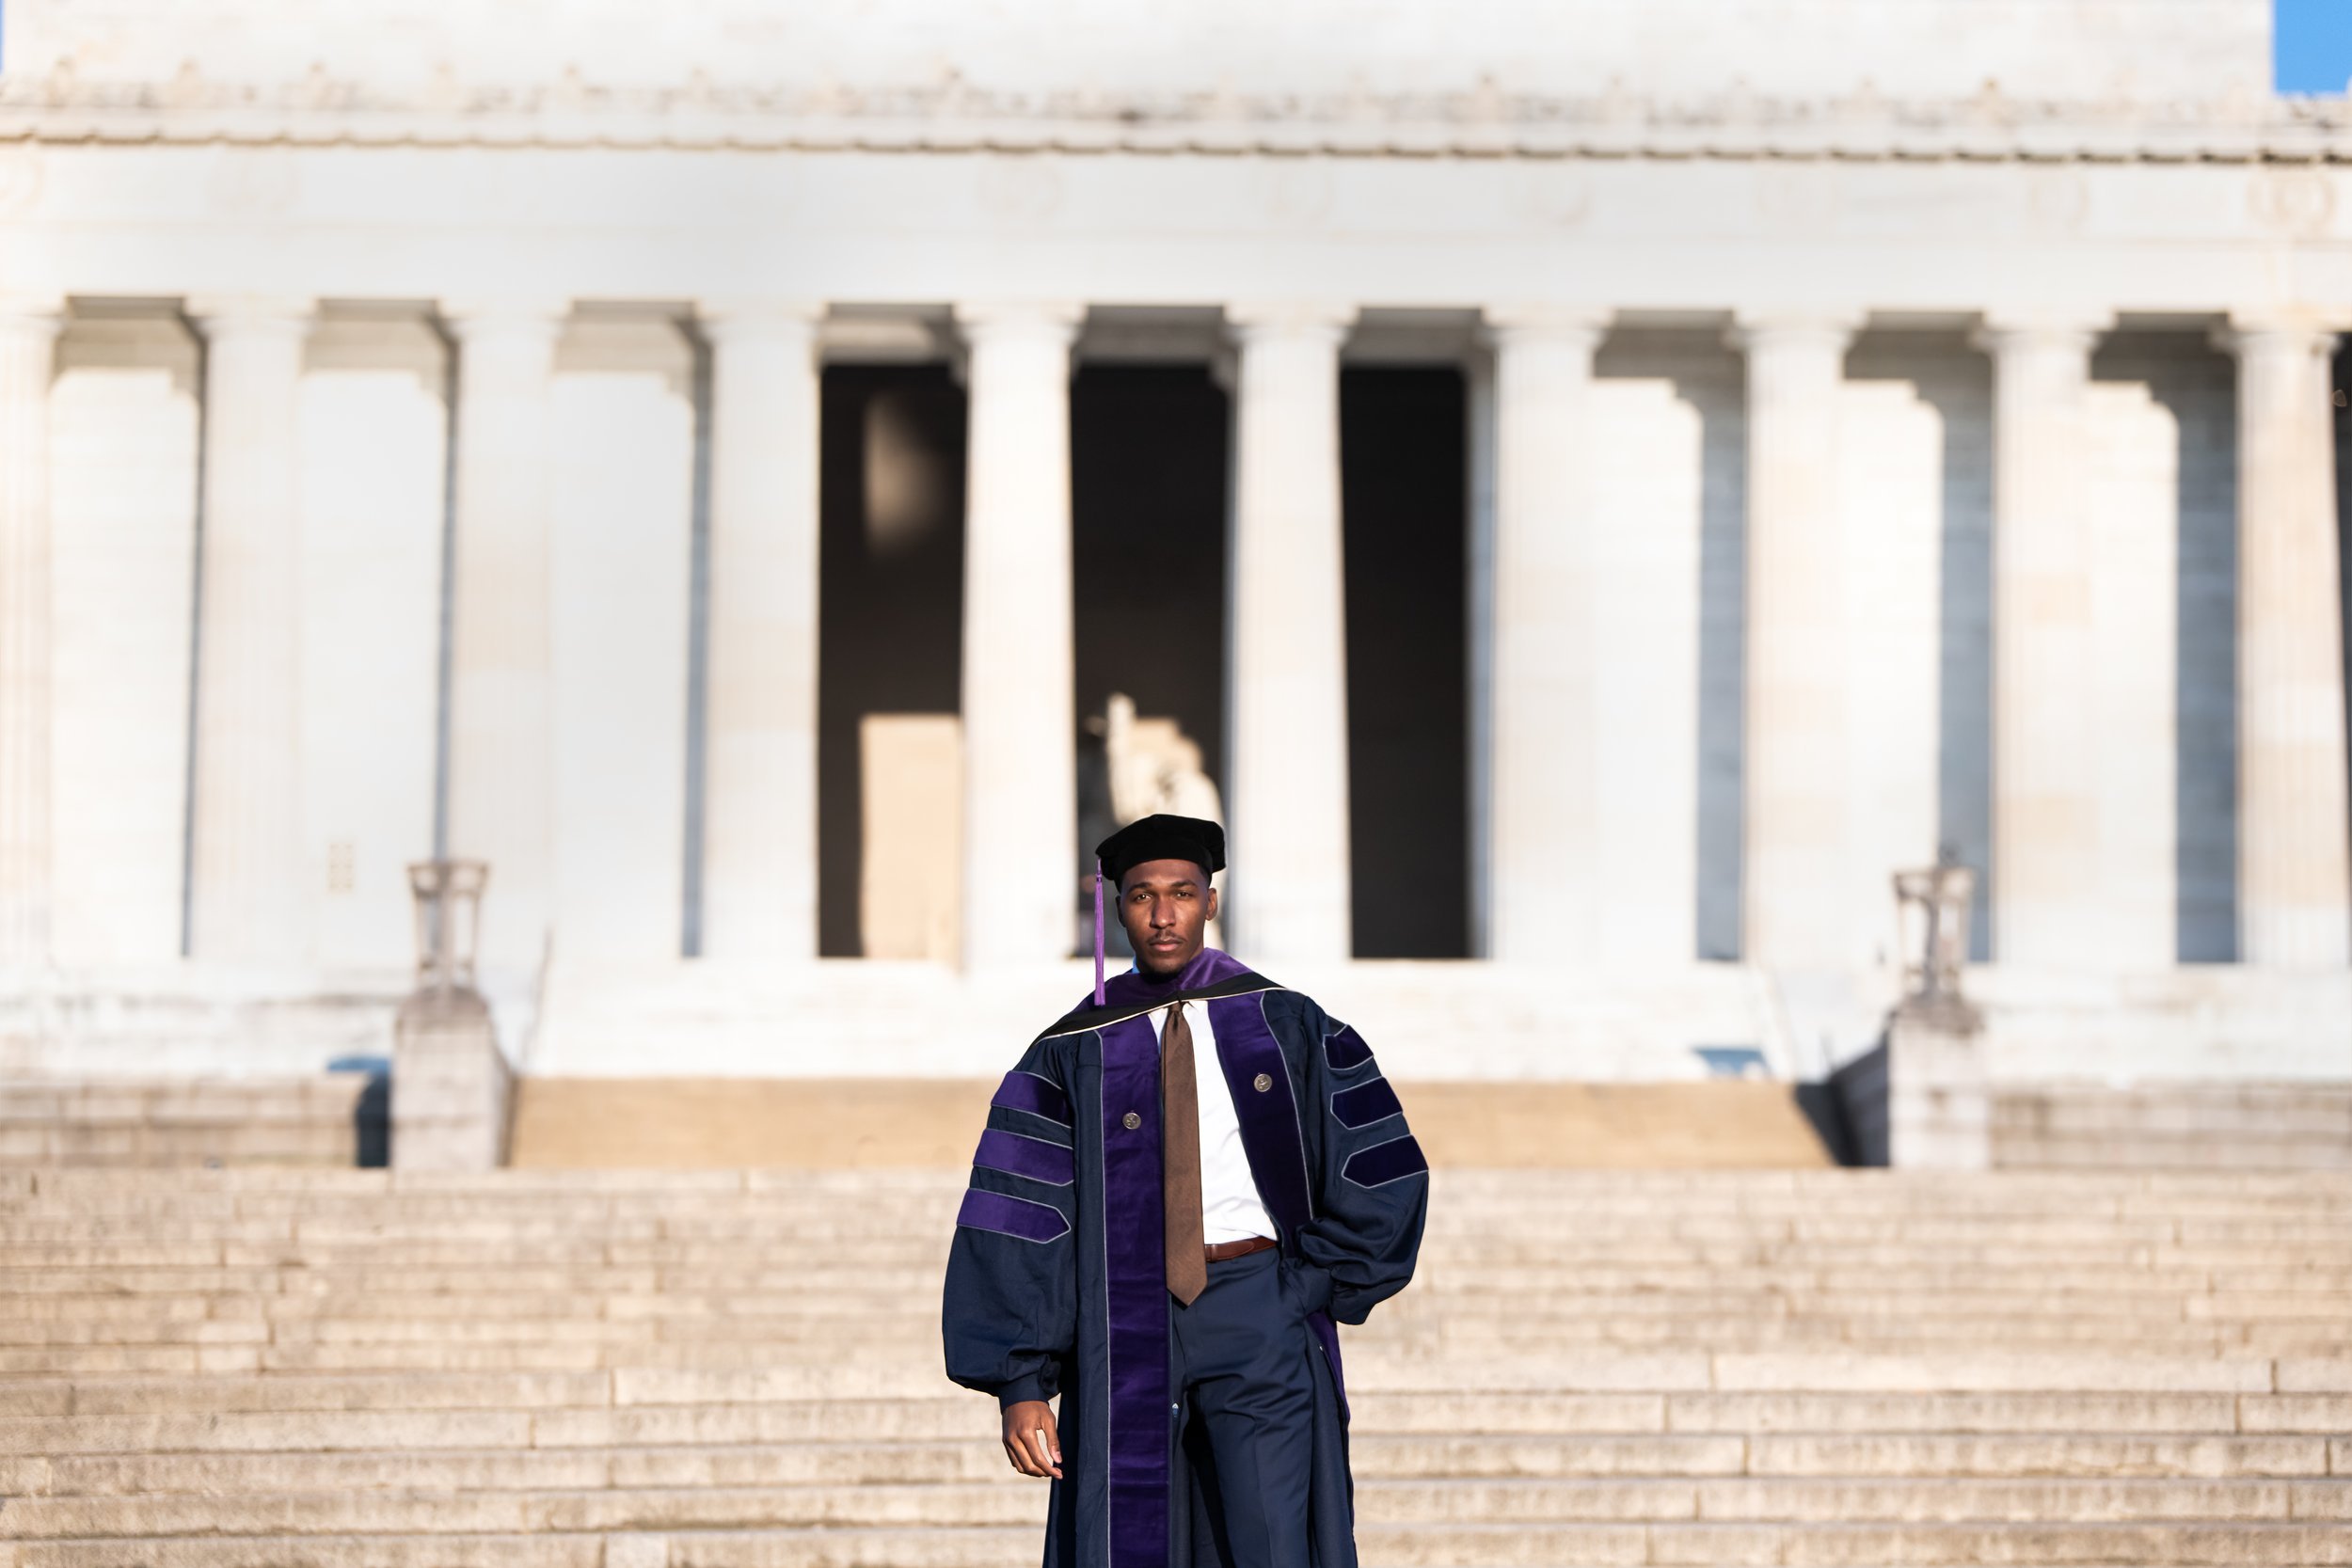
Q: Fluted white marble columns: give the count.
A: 10